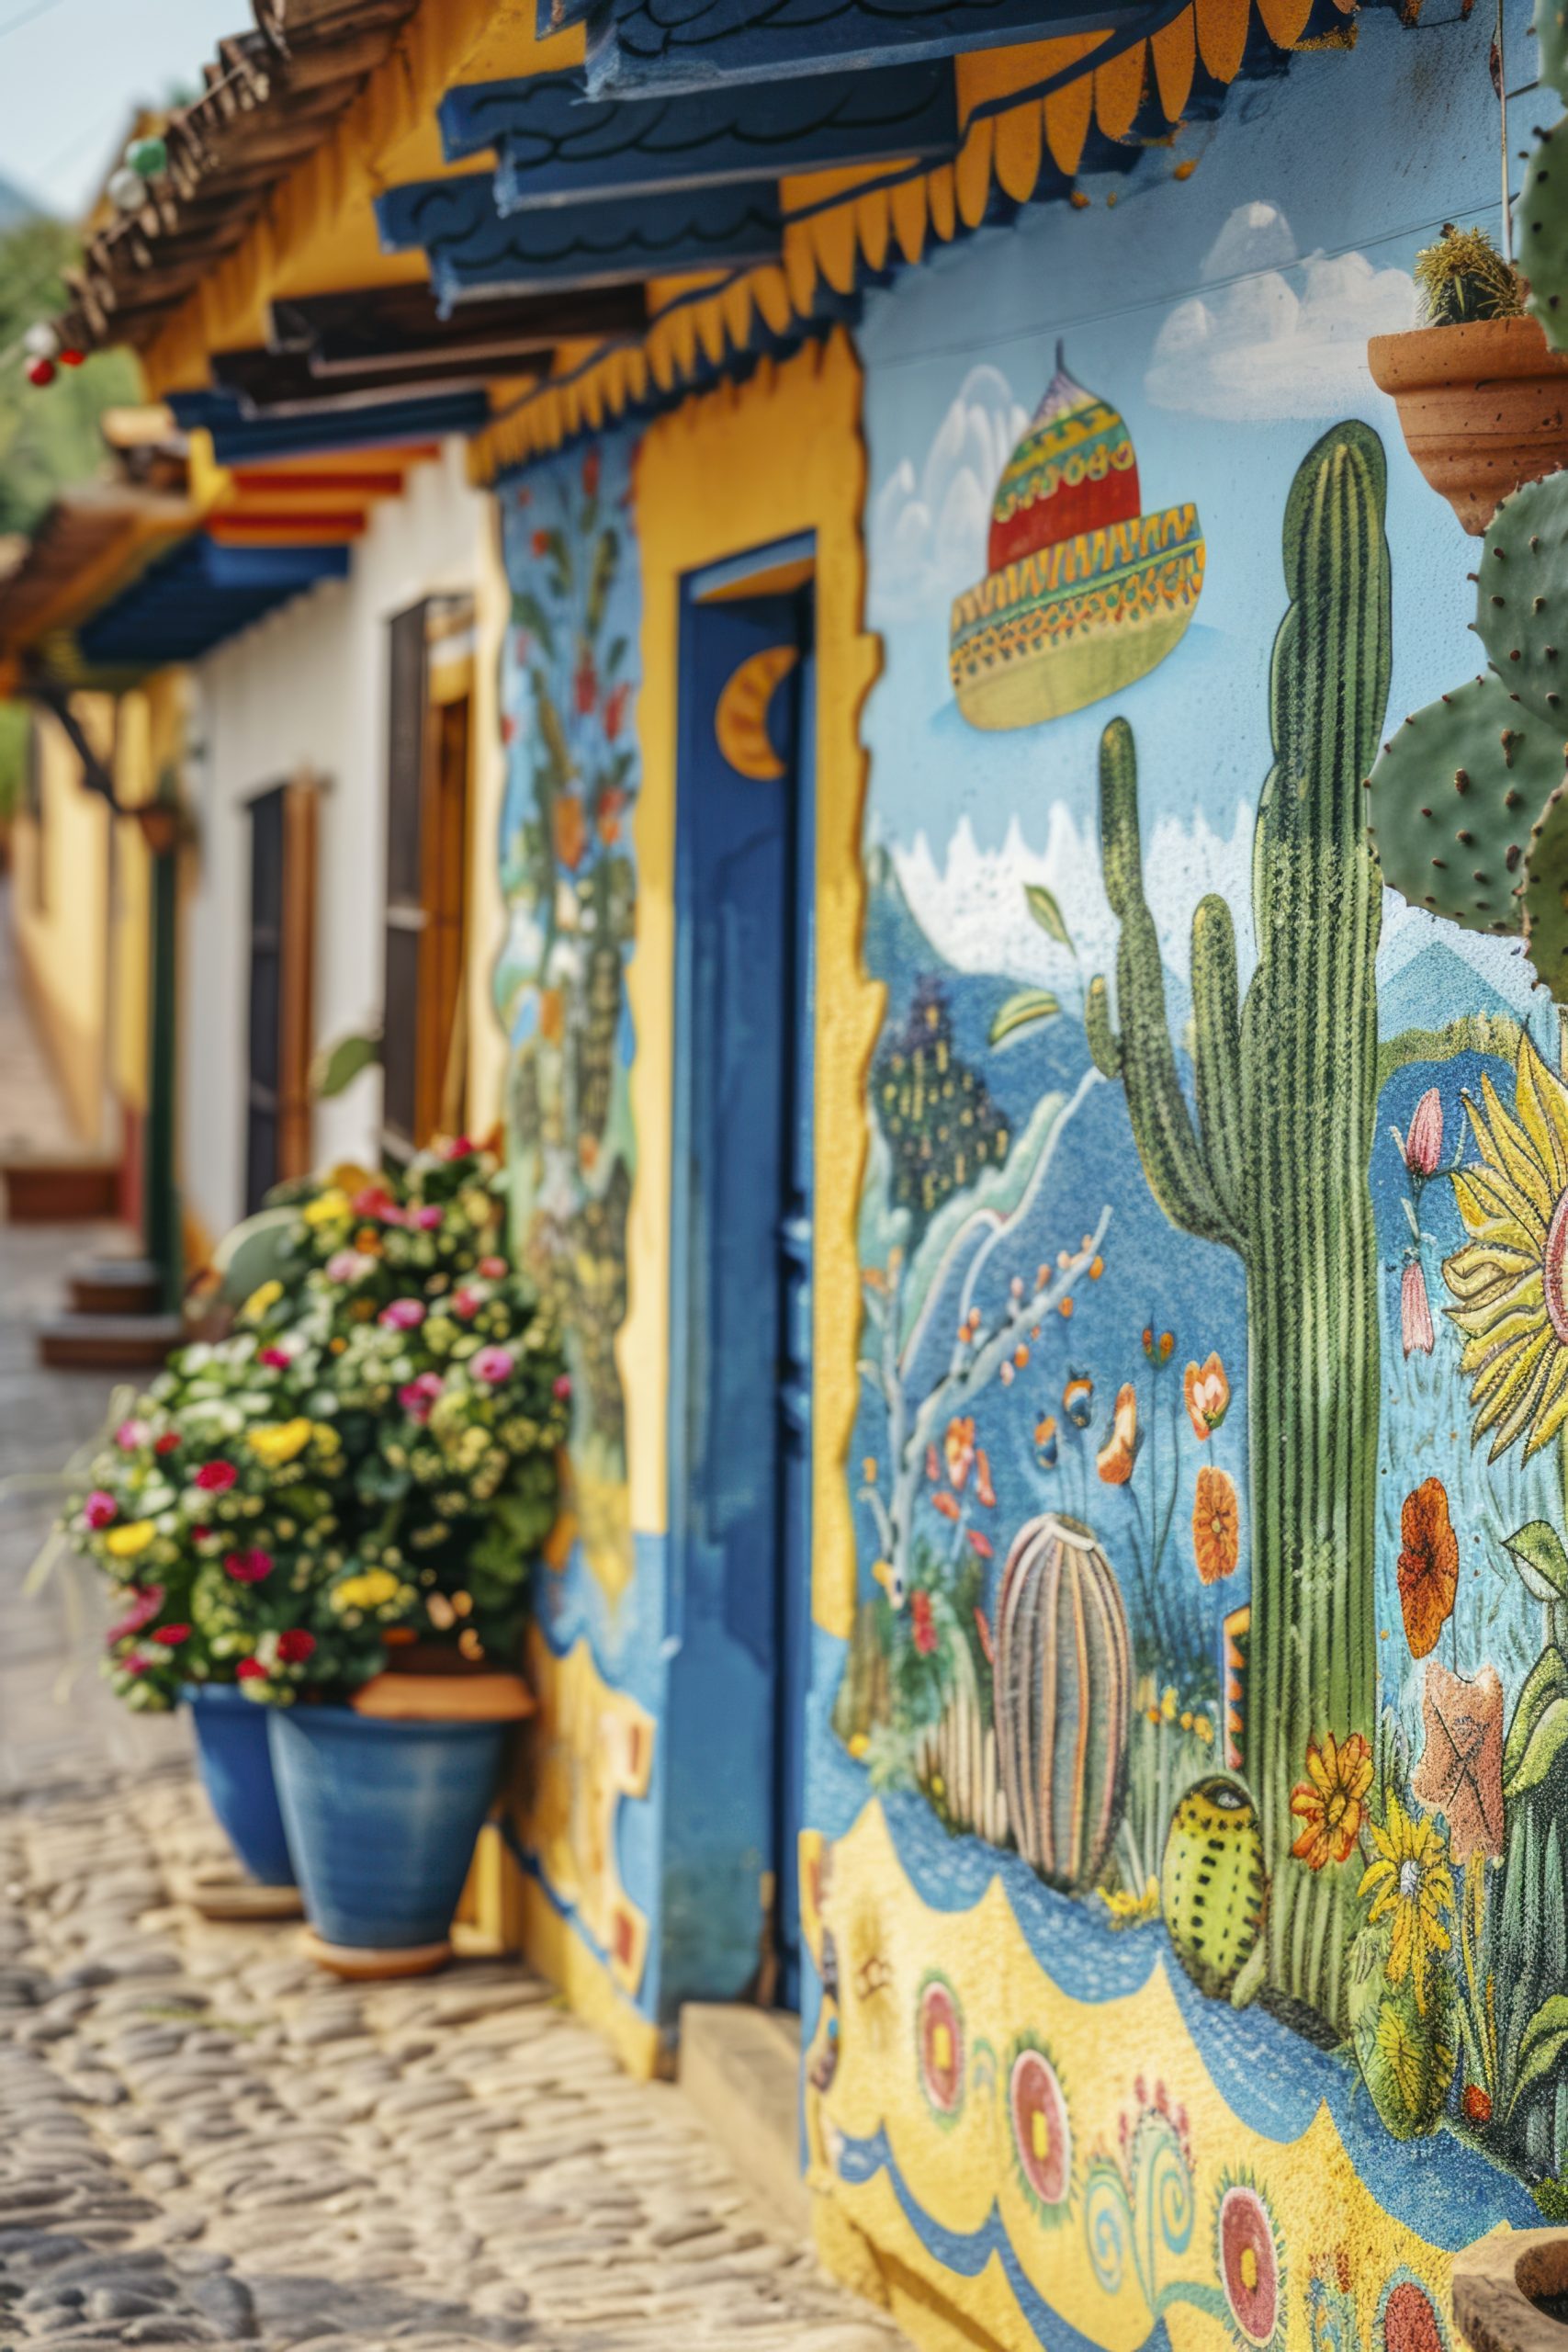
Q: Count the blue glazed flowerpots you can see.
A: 2